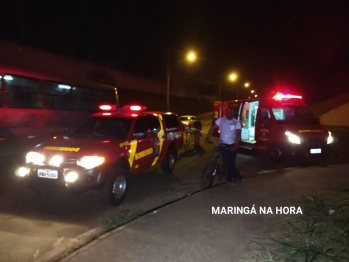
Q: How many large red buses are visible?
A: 1